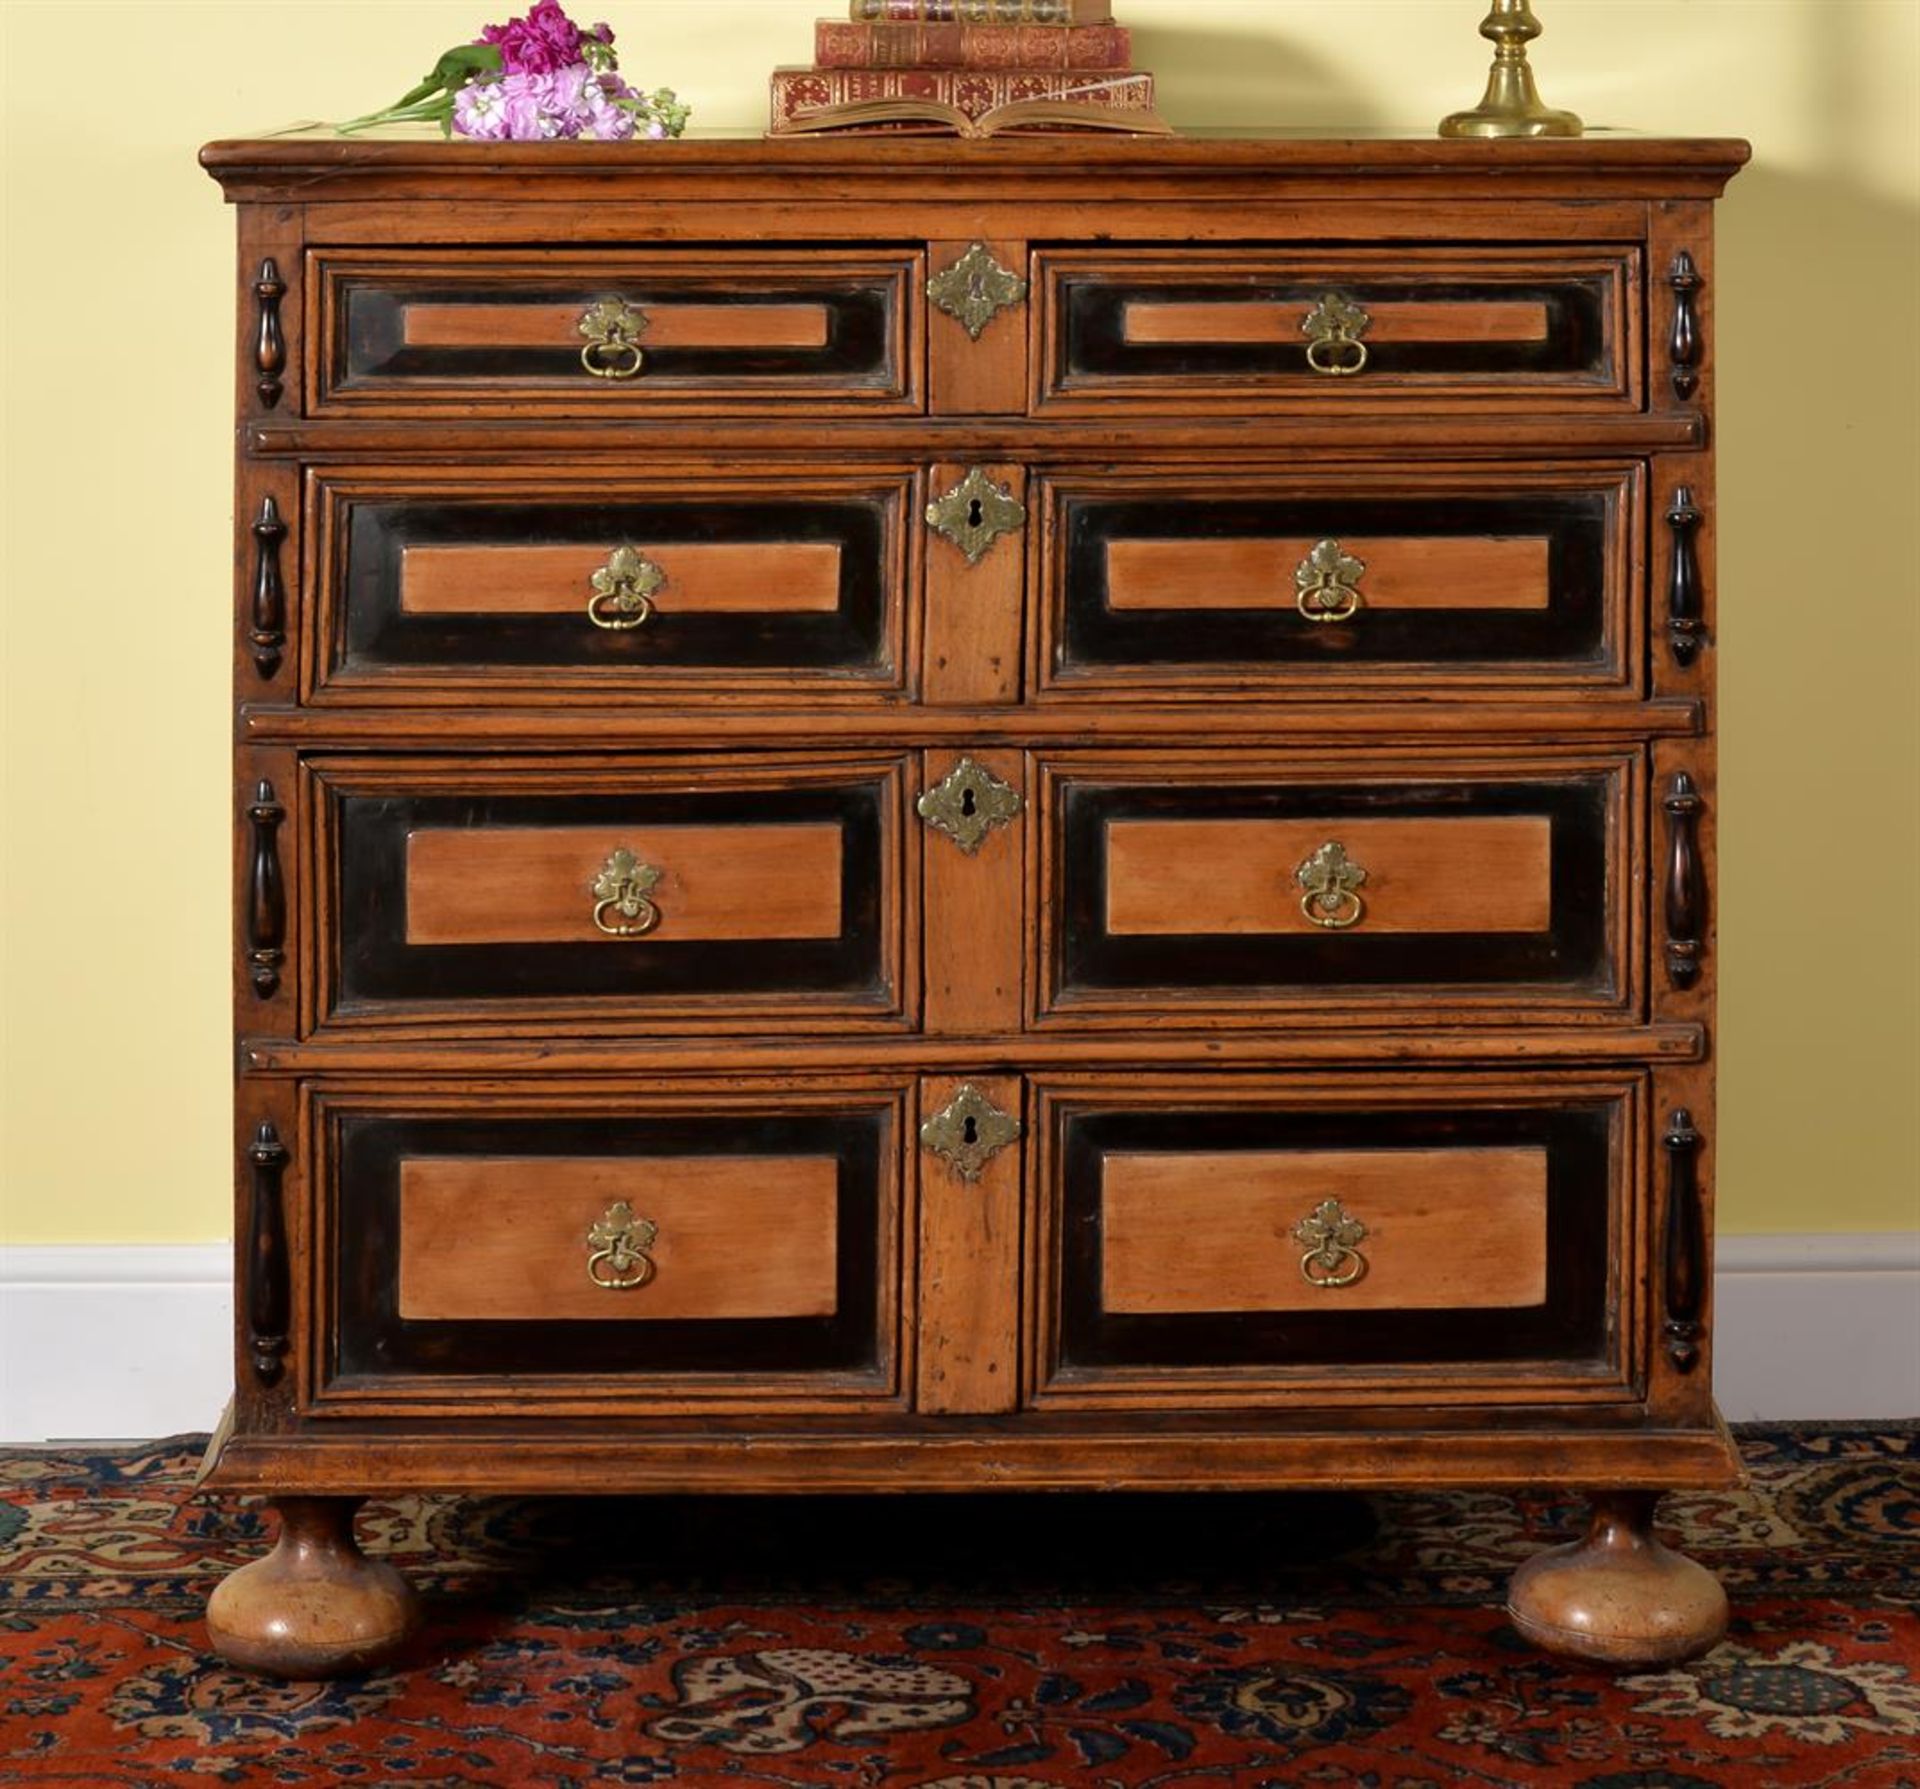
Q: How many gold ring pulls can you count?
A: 8